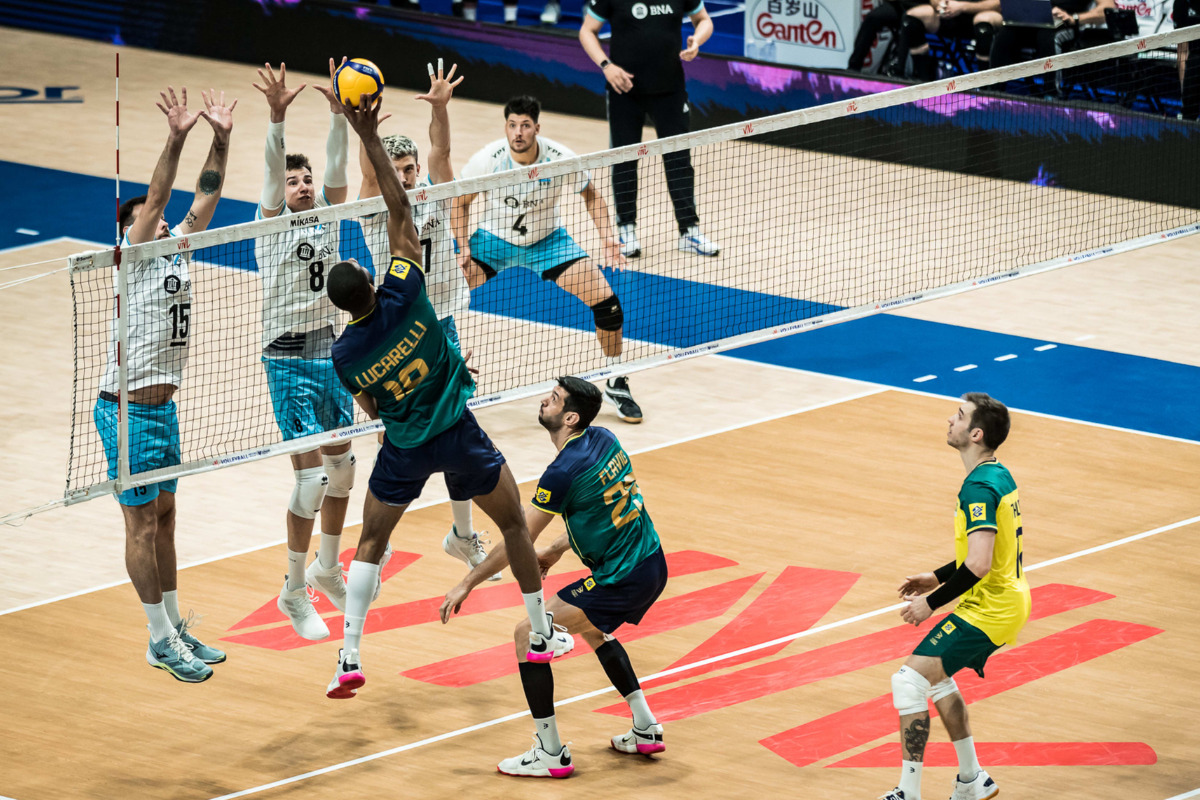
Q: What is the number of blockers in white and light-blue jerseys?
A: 3